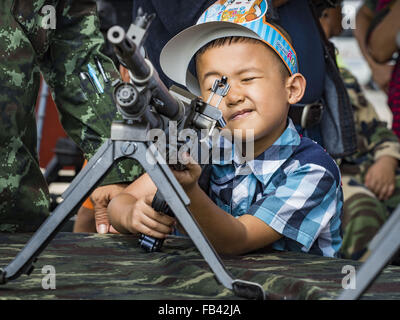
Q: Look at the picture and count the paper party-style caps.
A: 1